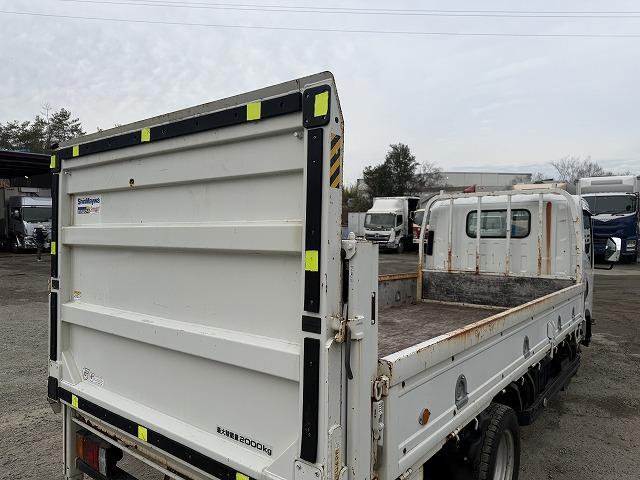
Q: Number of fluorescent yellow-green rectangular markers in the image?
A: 10